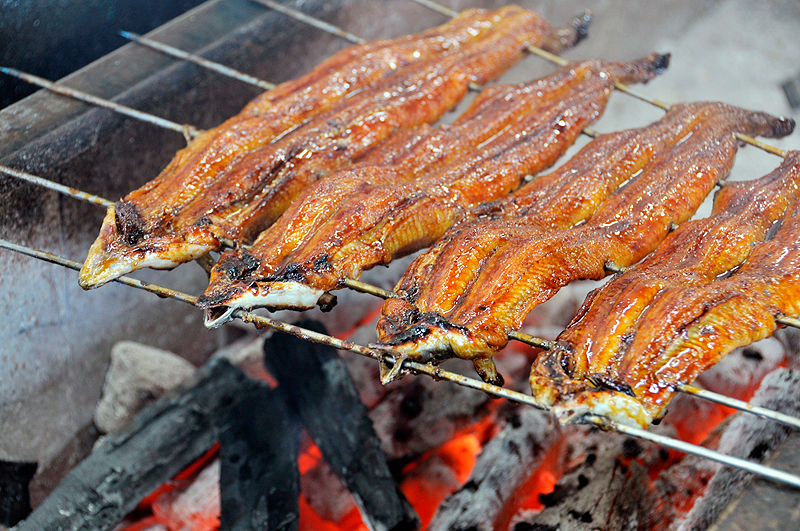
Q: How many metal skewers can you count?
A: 6